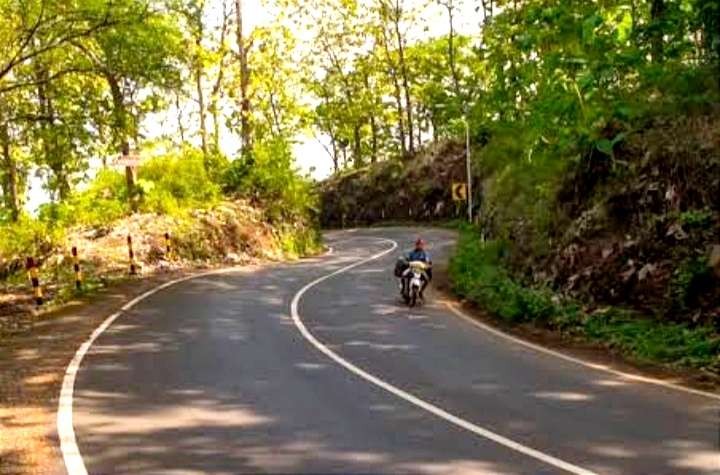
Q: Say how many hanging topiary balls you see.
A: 0